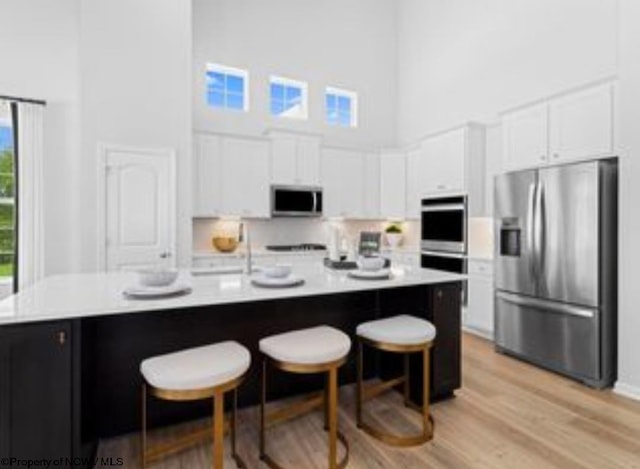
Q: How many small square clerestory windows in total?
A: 3